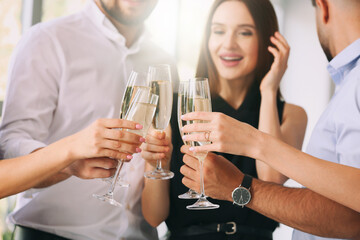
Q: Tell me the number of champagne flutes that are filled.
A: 5